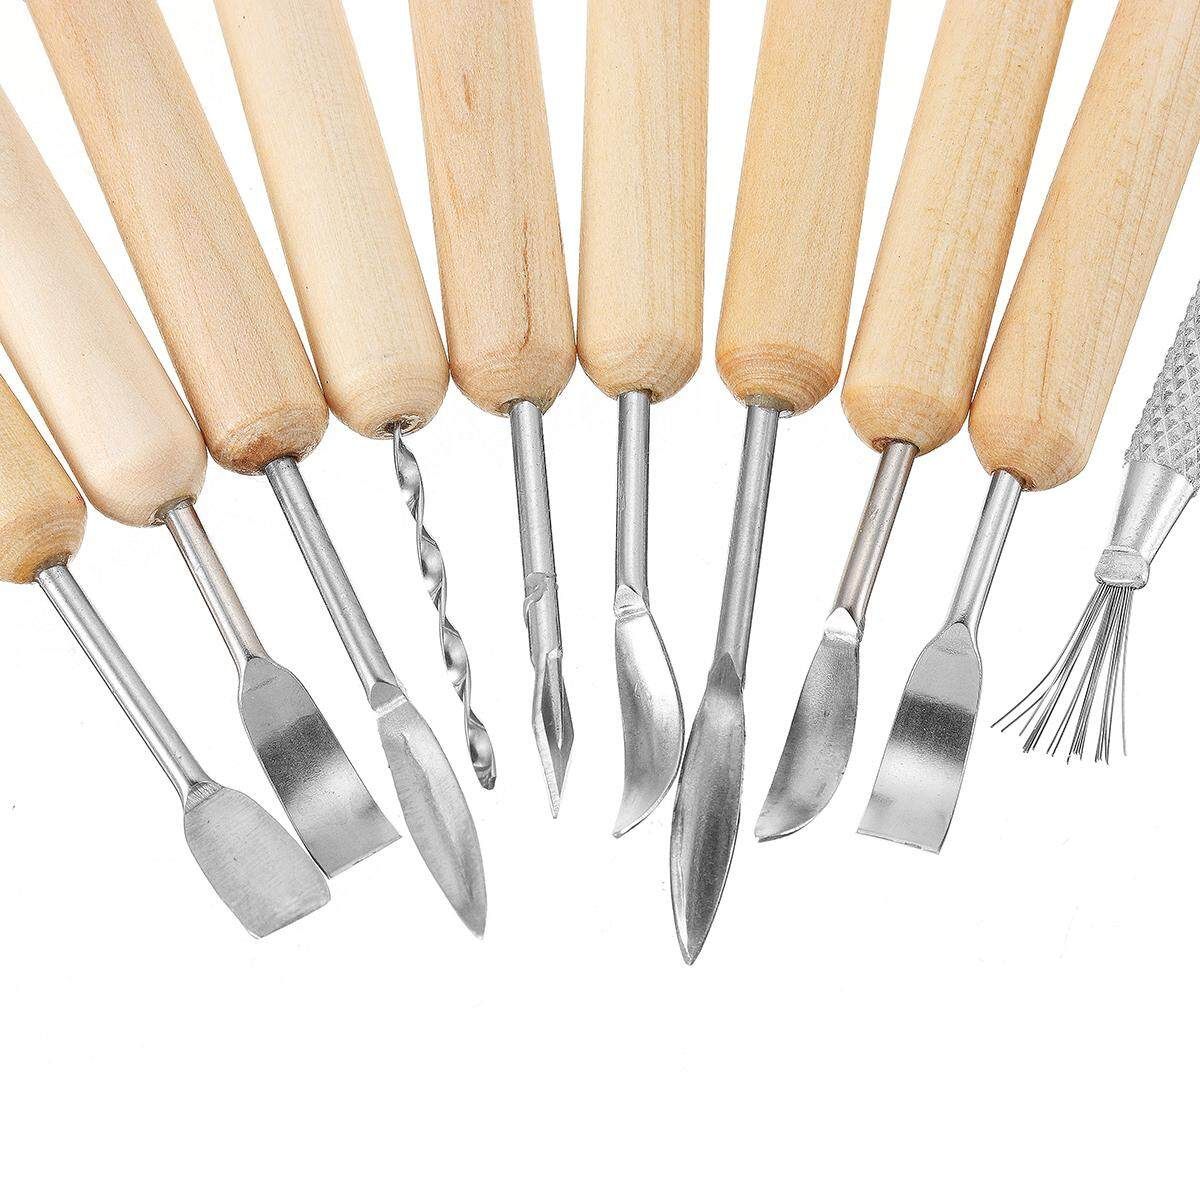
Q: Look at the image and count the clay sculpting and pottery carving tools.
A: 10